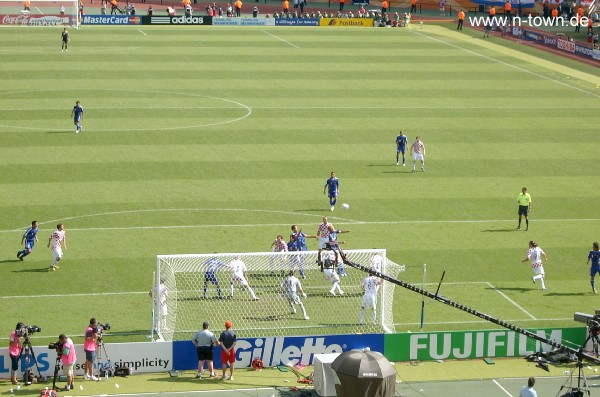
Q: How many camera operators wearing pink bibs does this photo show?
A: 3